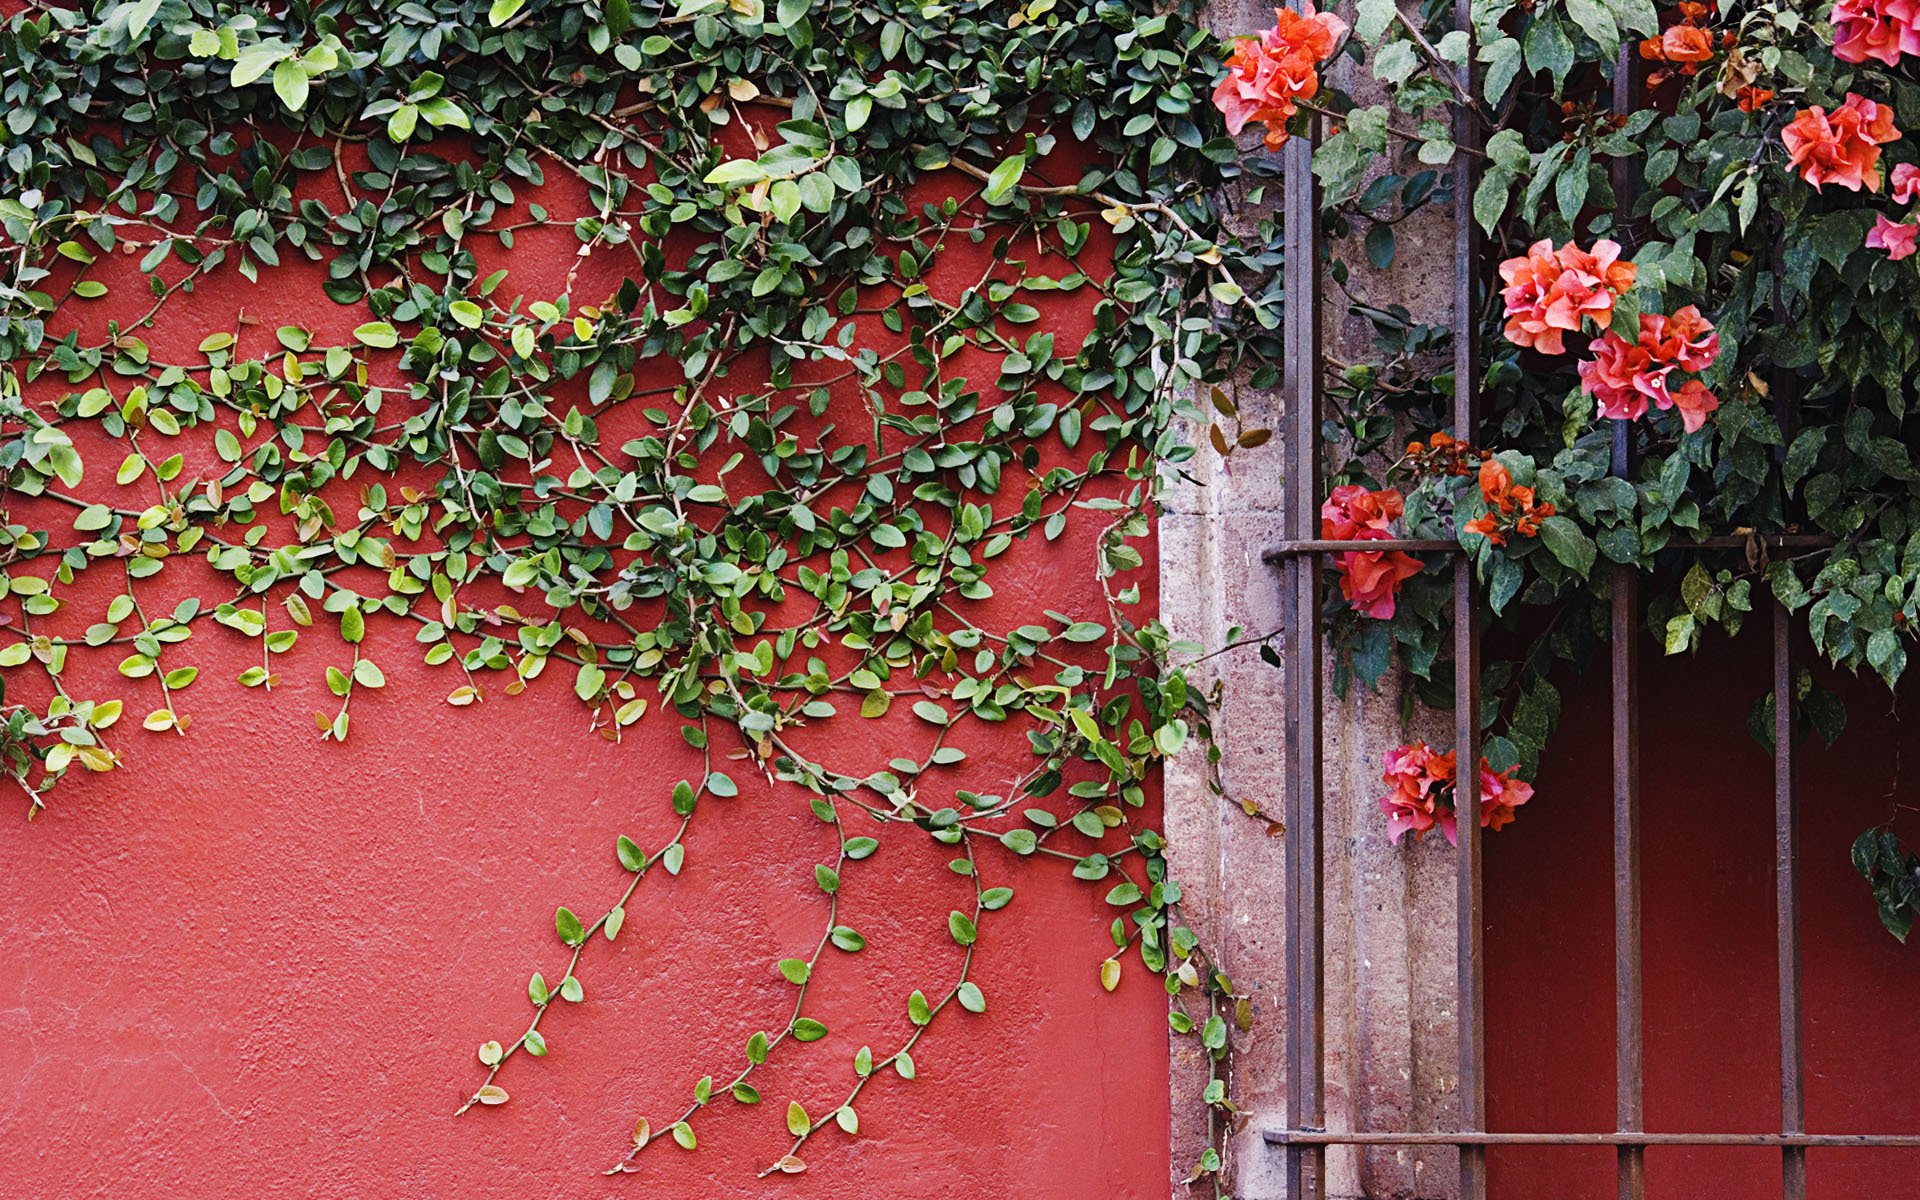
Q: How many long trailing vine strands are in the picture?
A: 3